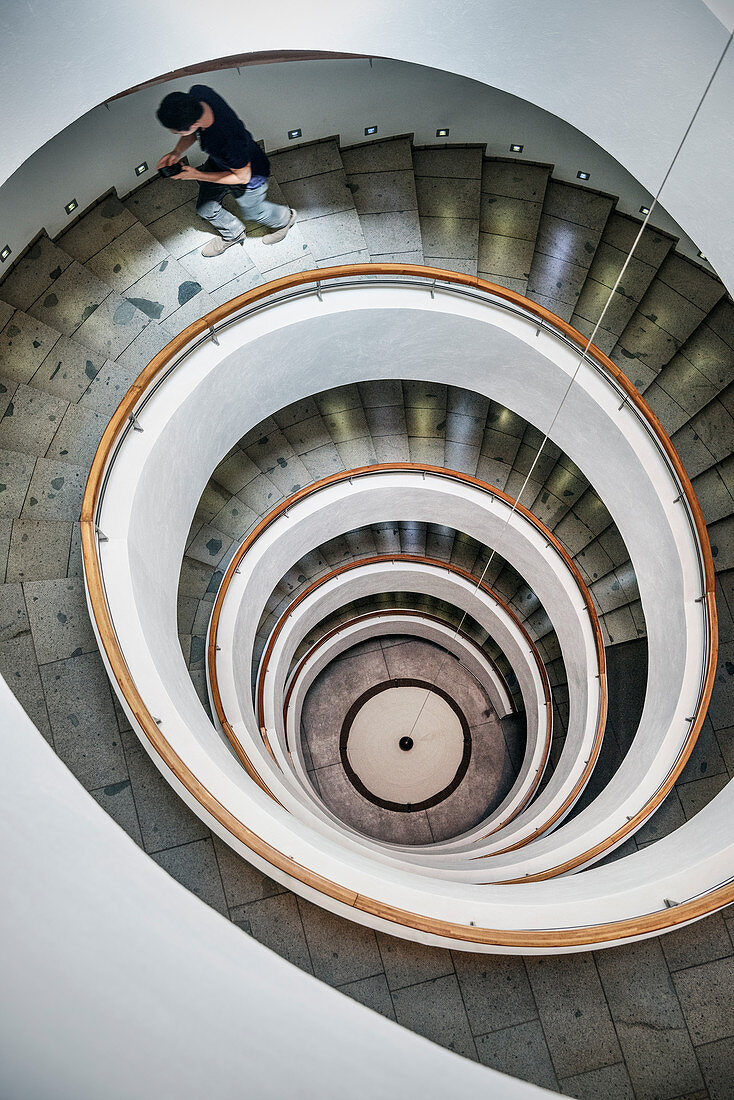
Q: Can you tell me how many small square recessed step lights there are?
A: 10